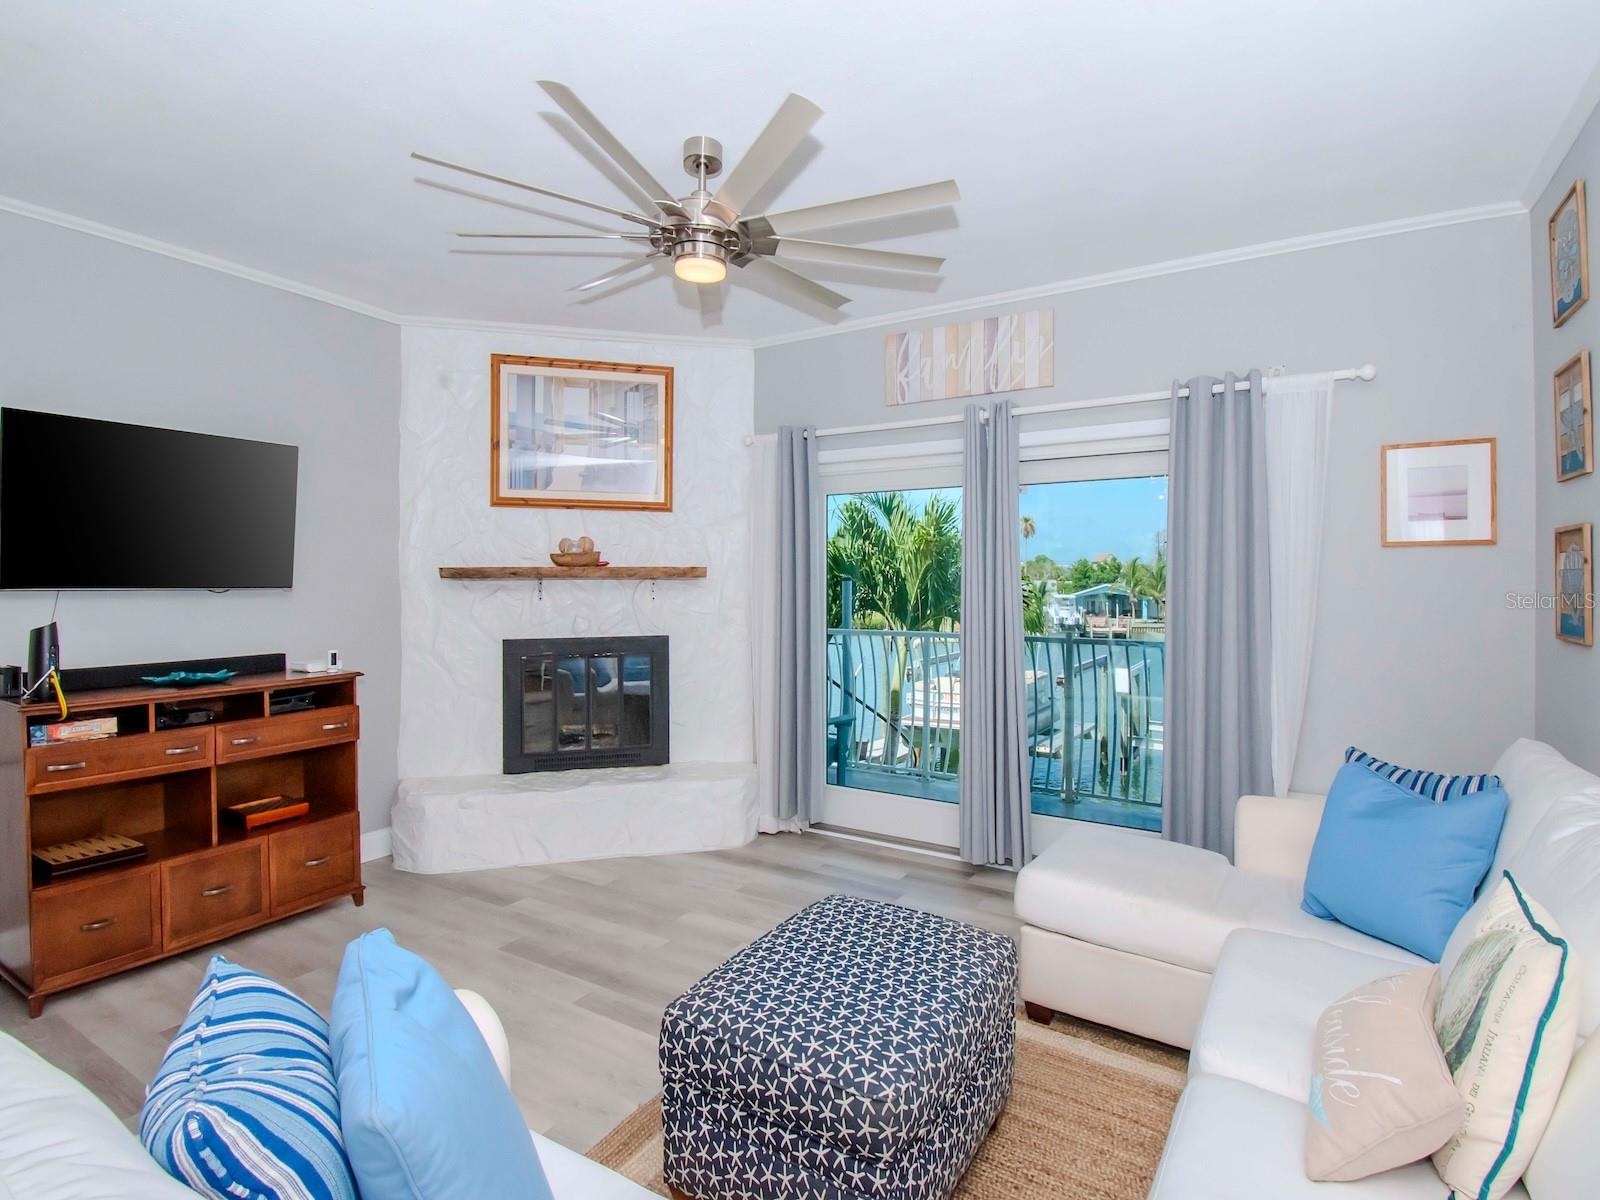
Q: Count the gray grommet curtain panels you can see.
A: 4